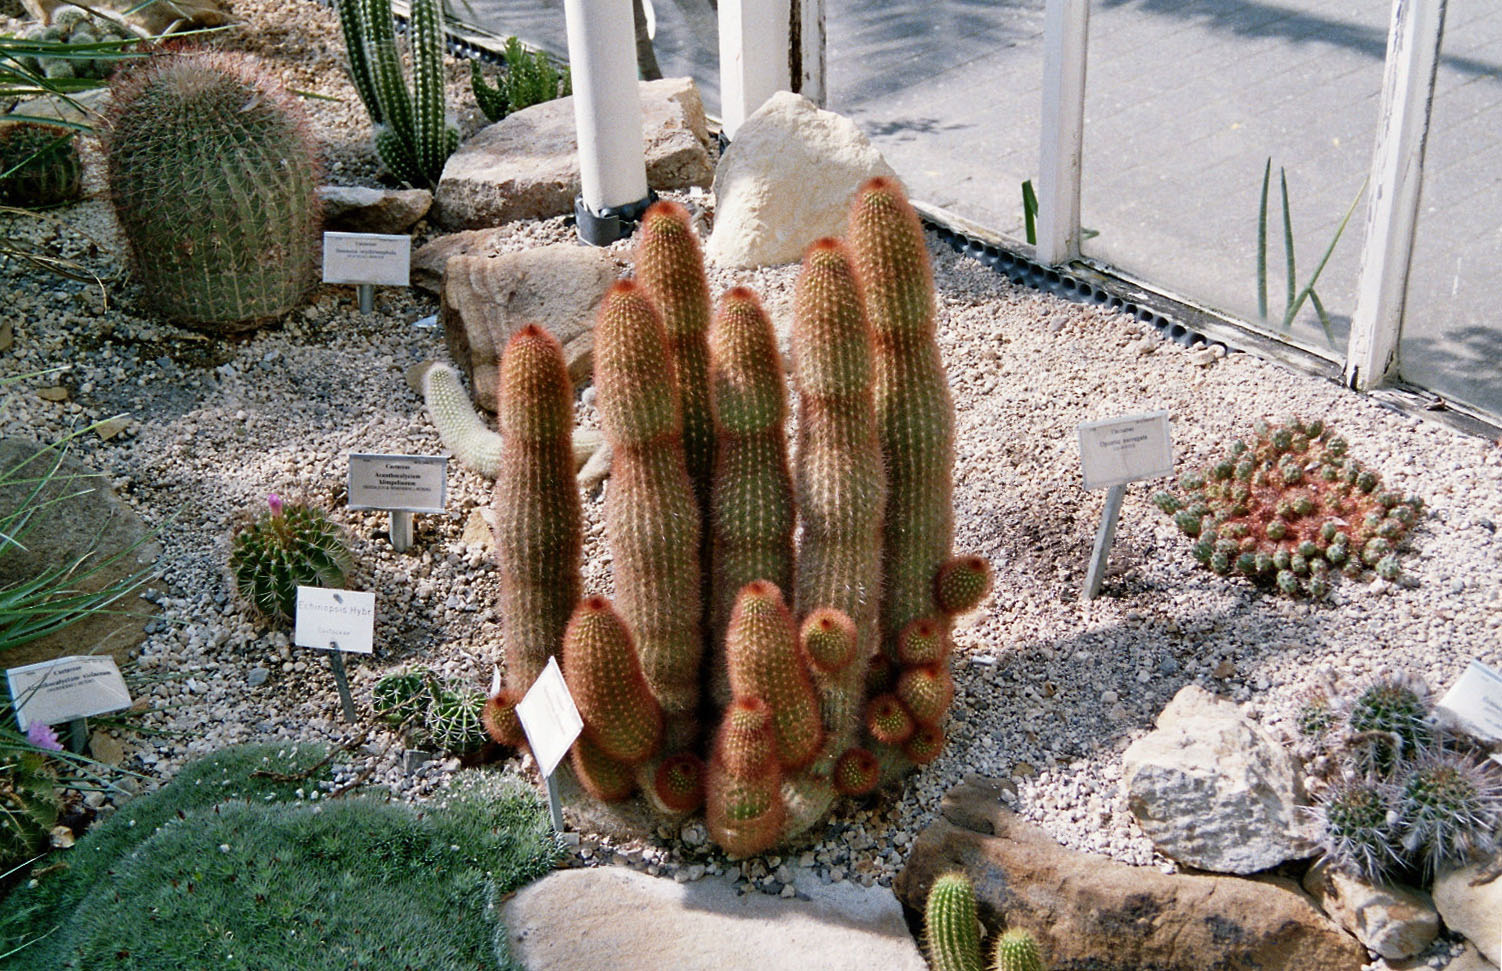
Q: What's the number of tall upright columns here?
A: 6